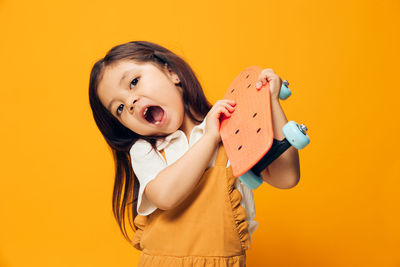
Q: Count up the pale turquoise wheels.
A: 3